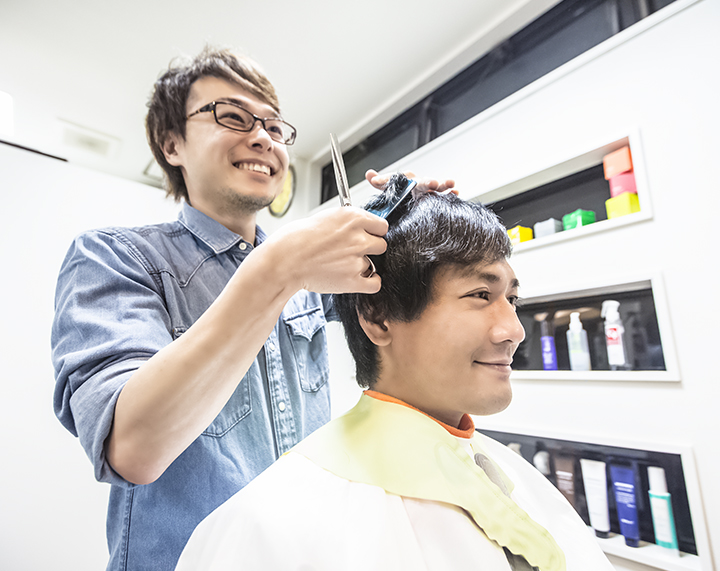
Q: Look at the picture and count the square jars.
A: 6